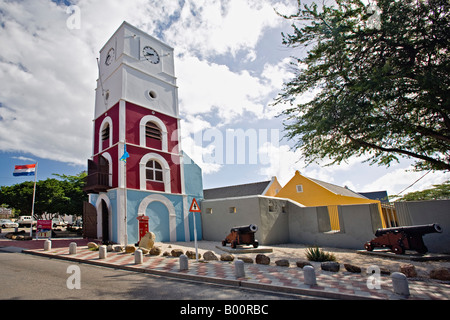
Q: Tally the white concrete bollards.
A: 8